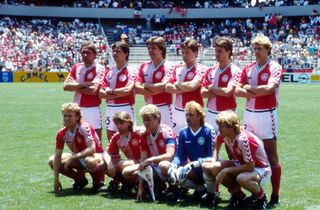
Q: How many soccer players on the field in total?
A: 11